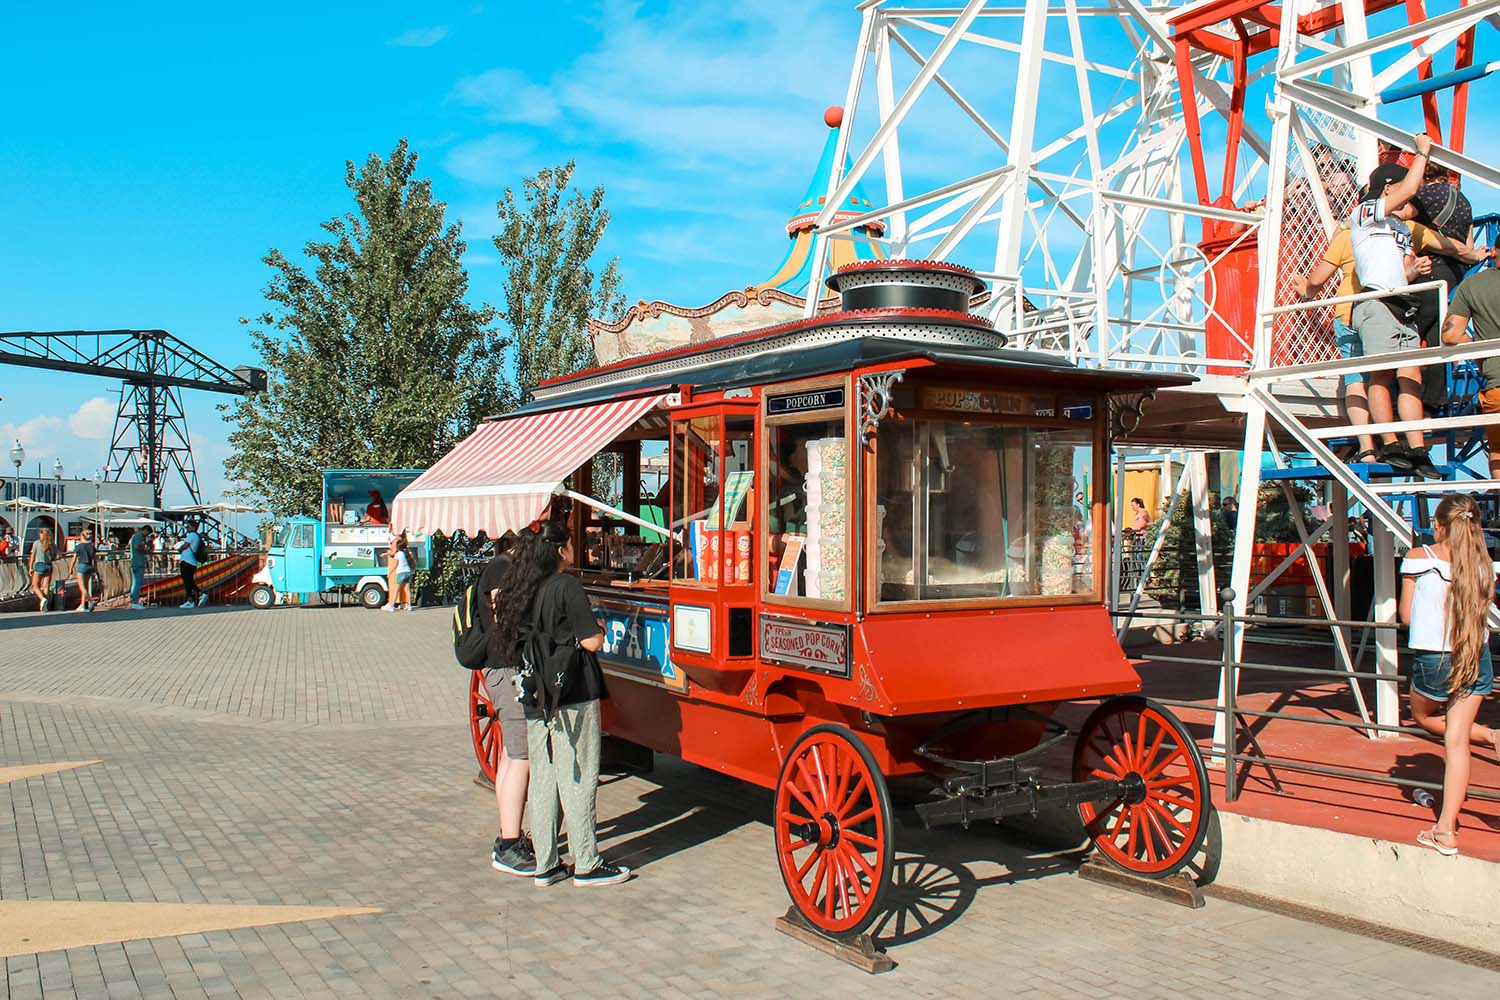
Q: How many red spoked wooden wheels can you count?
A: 3